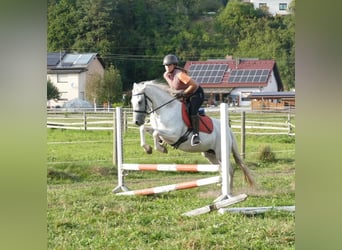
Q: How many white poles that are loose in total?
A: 2